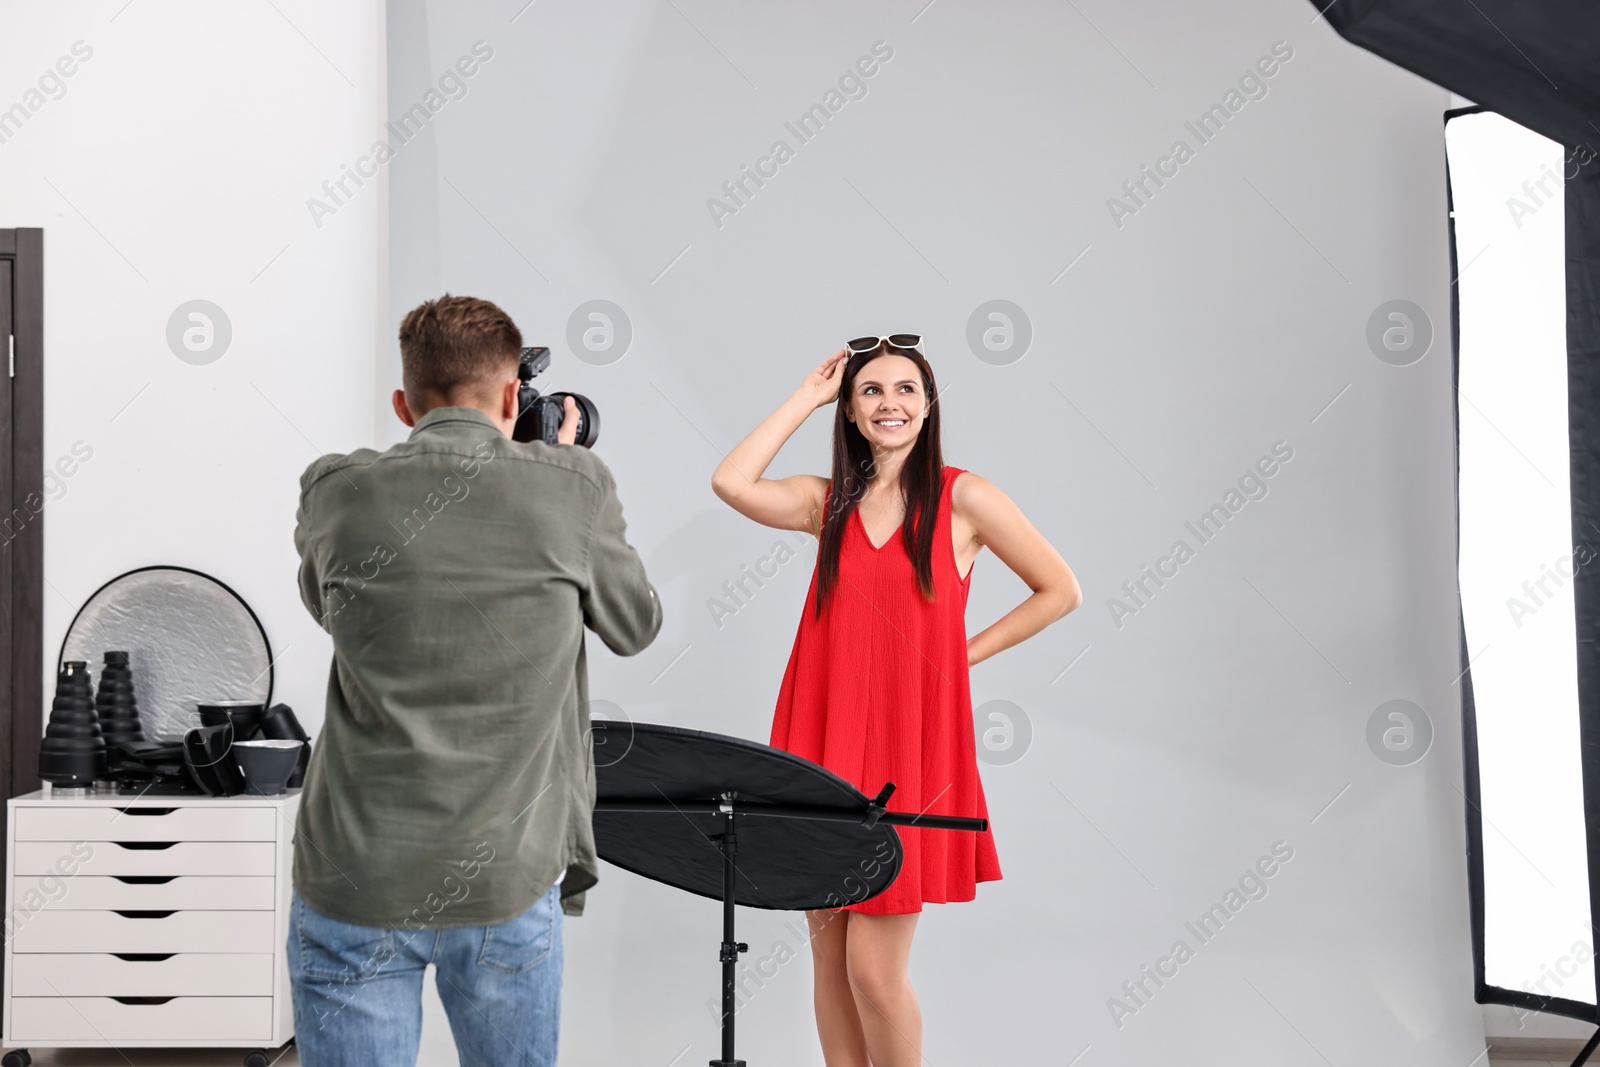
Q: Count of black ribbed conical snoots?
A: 2